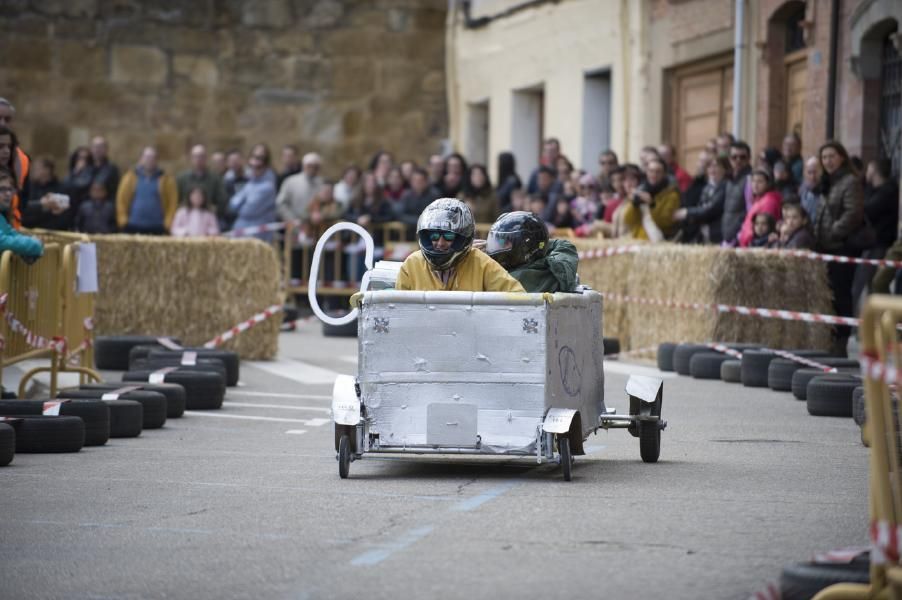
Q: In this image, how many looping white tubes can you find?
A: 1